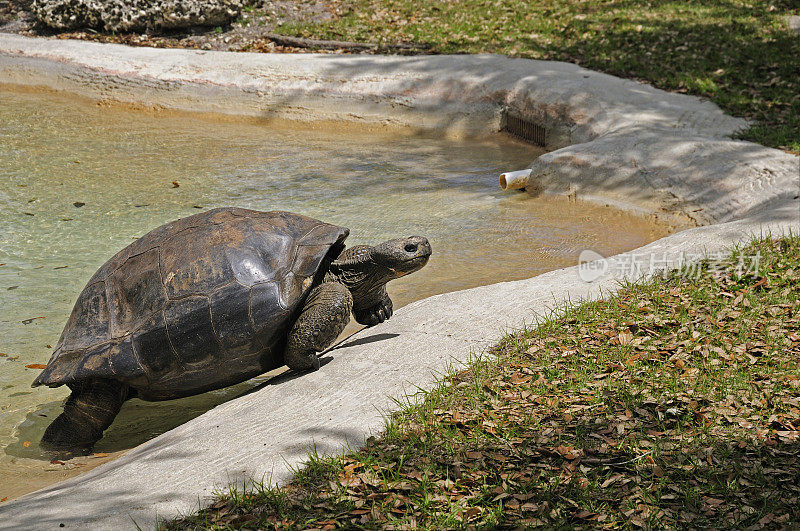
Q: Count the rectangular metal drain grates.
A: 1